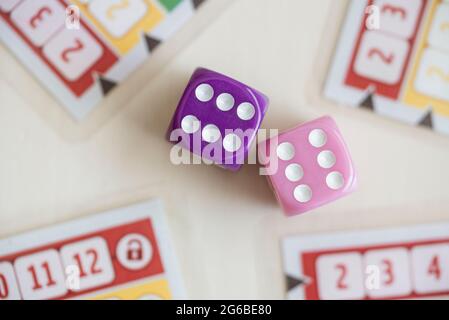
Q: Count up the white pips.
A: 12